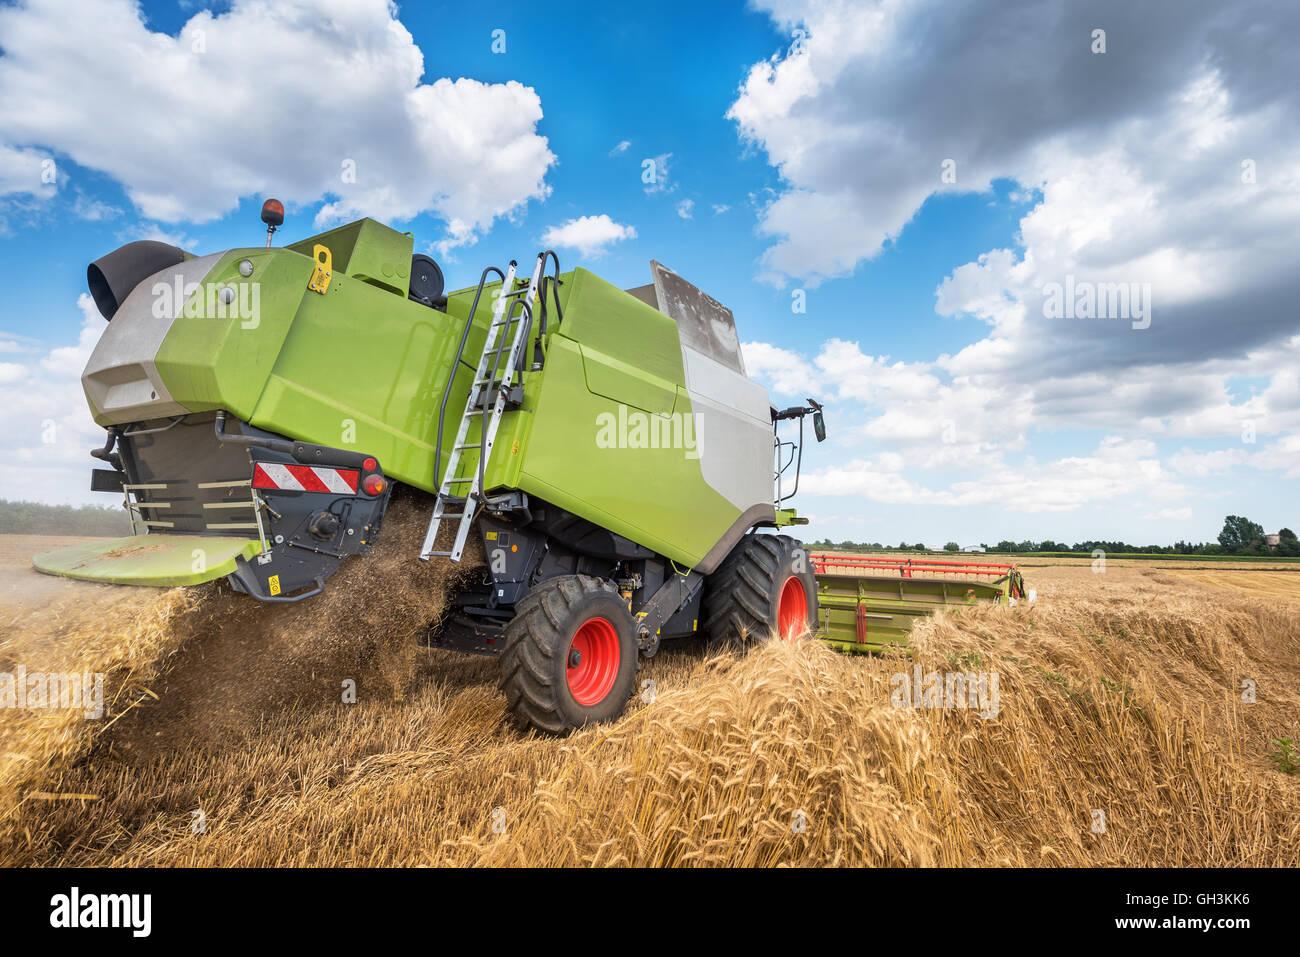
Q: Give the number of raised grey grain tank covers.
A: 1